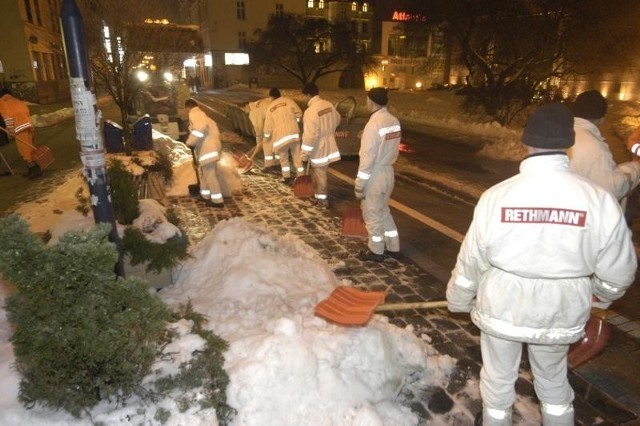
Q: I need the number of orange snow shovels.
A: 6